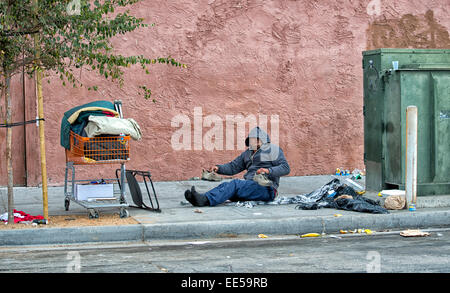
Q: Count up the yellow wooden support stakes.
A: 1